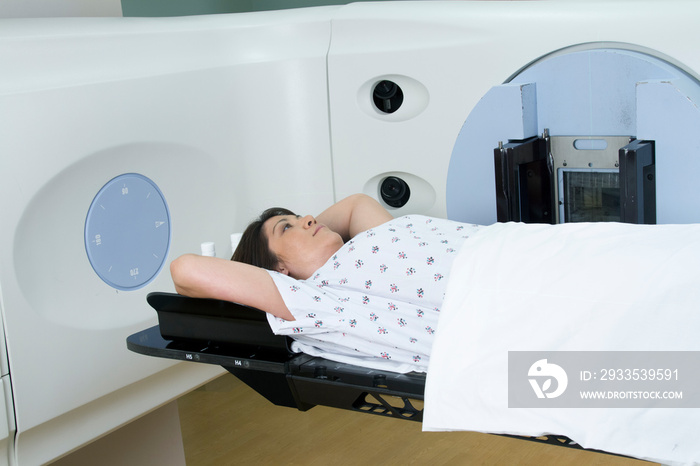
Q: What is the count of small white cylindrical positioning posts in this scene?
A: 2